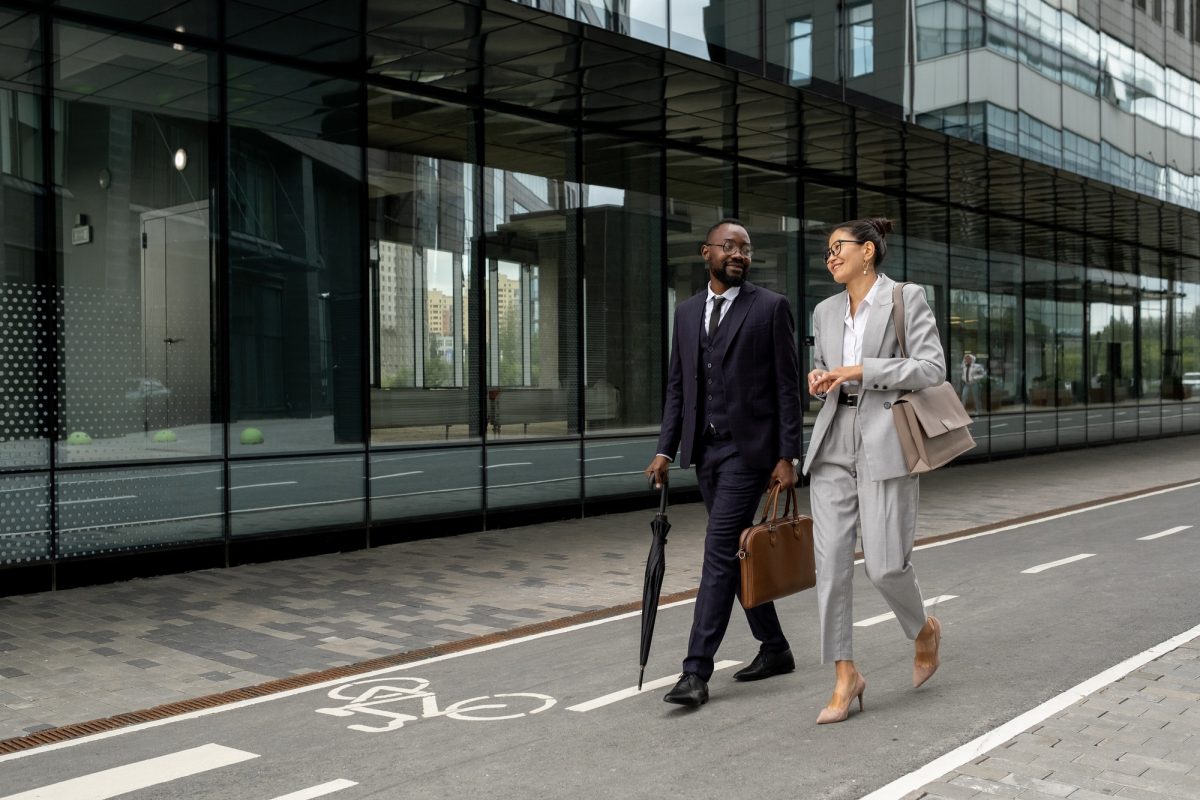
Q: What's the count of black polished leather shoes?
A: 2